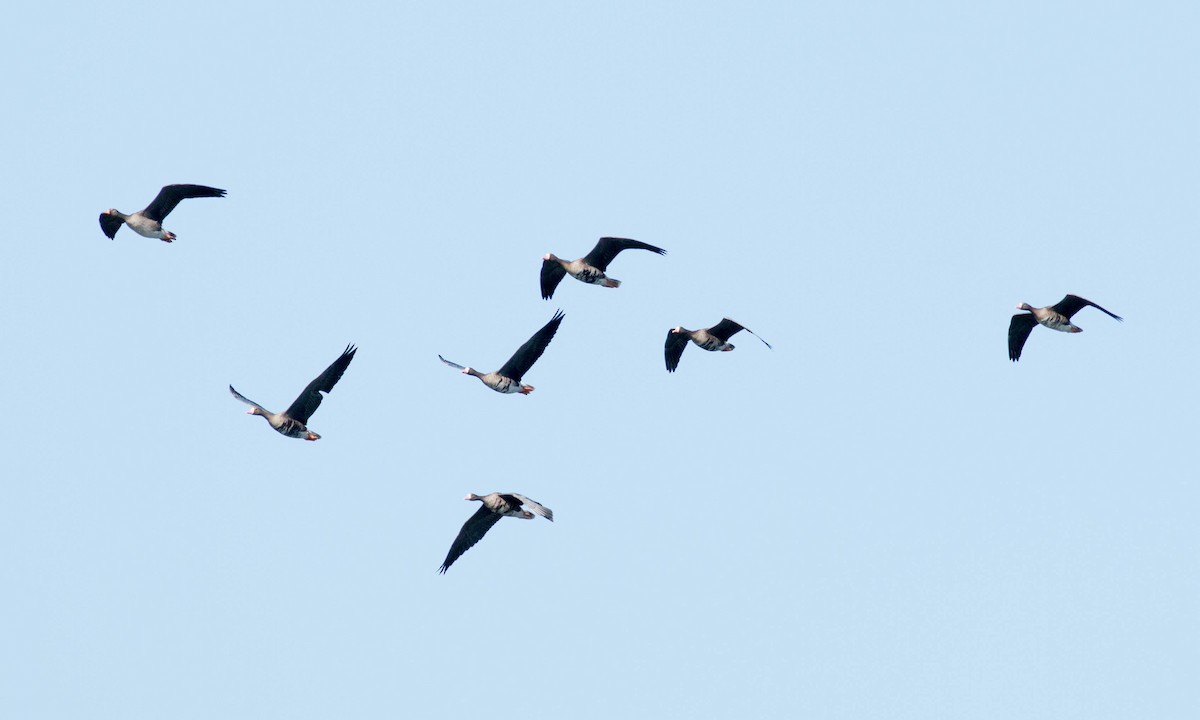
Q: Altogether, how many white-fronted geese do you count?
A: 7